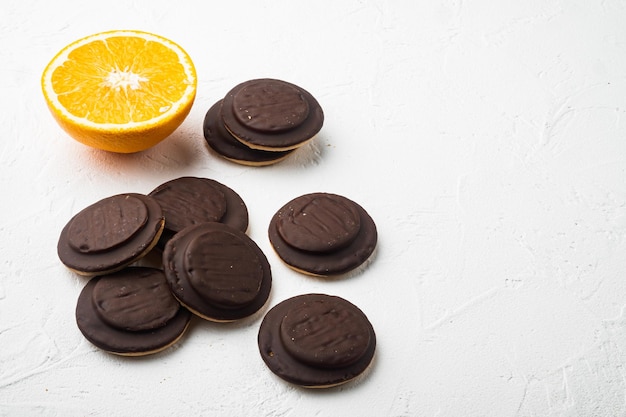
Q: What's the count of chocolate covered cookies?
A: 8